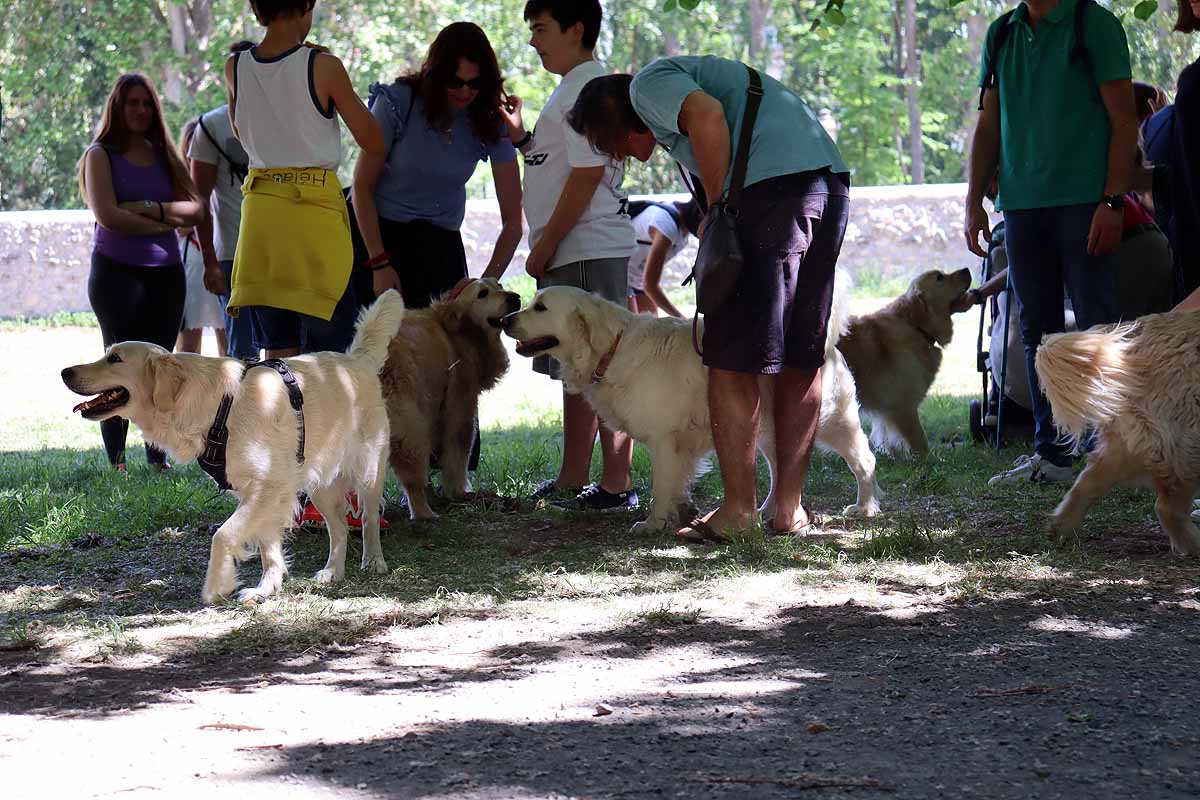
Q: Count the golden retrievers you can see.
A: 5